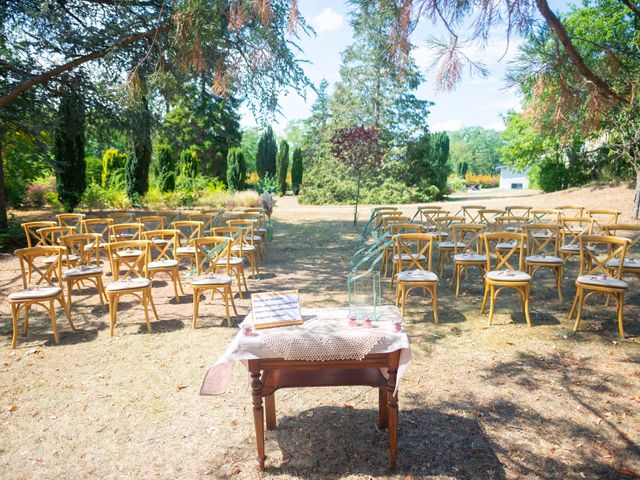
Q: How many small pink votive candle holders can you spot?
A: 4